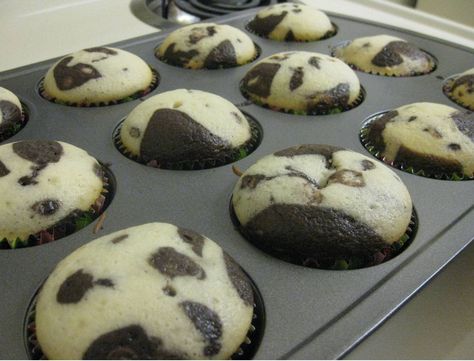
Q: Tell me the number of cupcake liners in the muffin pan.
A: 12